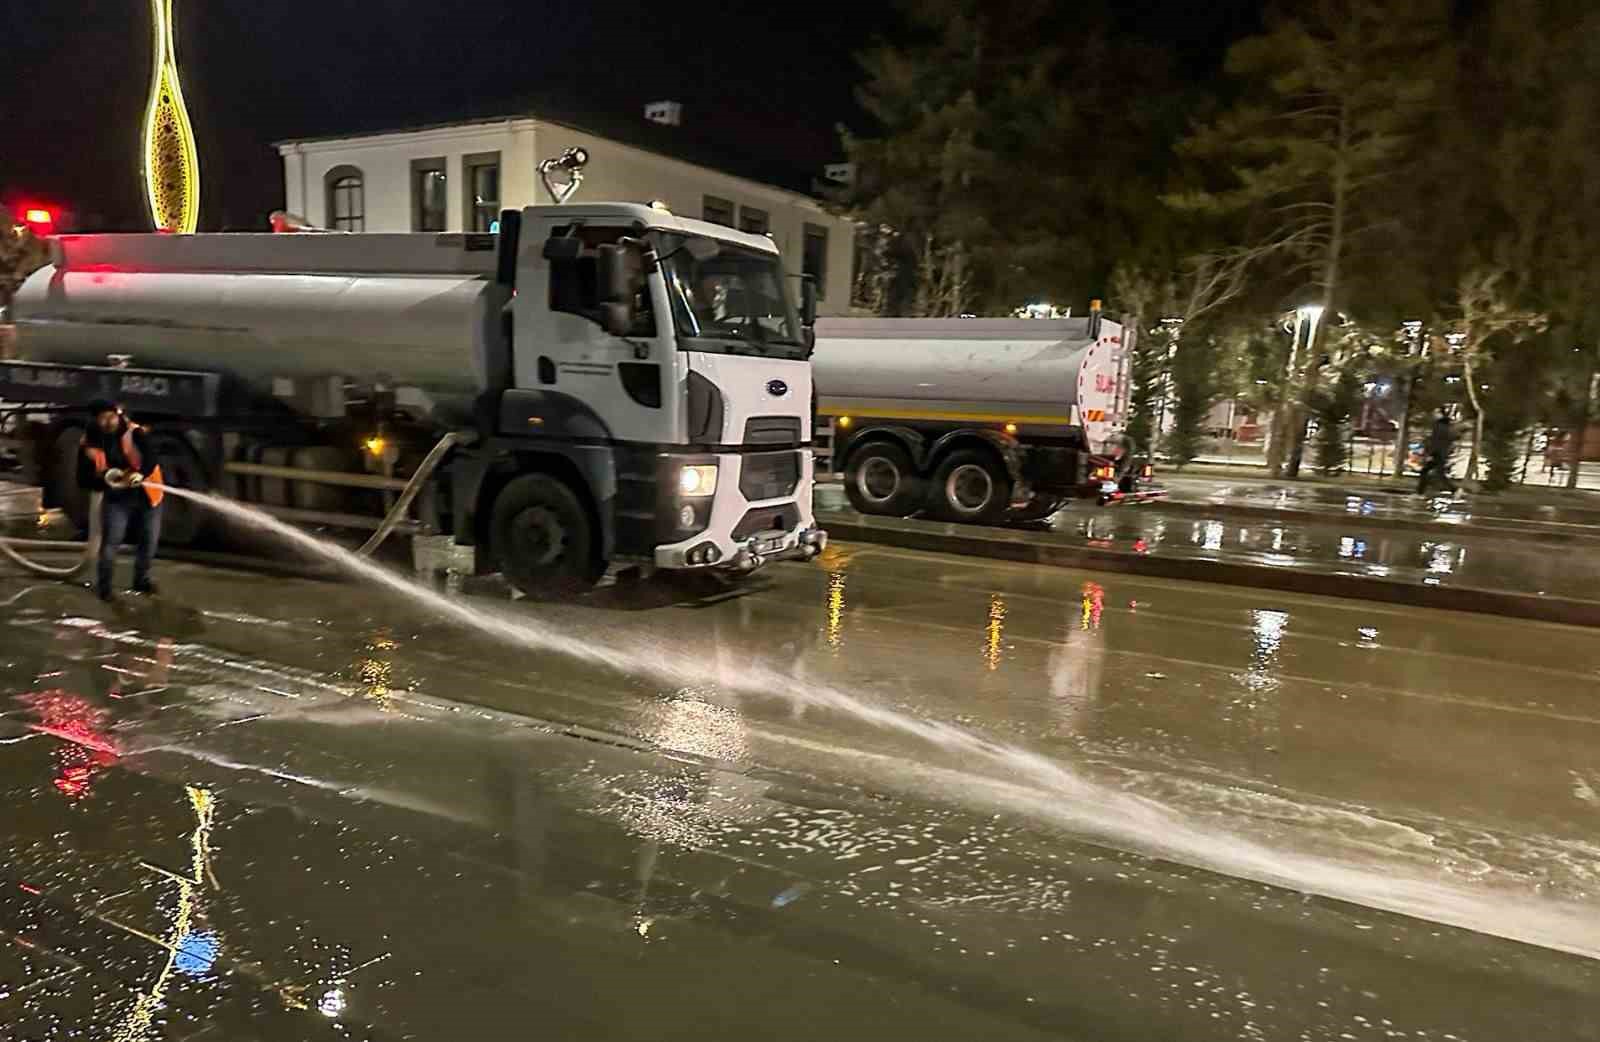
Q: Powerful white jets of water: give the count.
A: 1